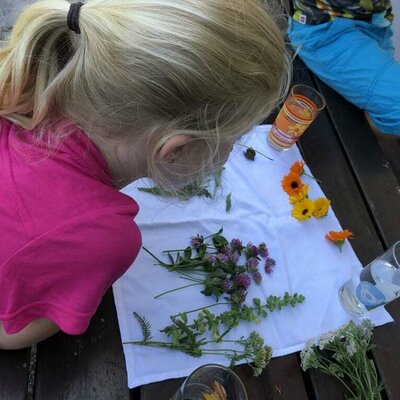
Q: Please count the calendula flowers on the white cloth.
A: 6